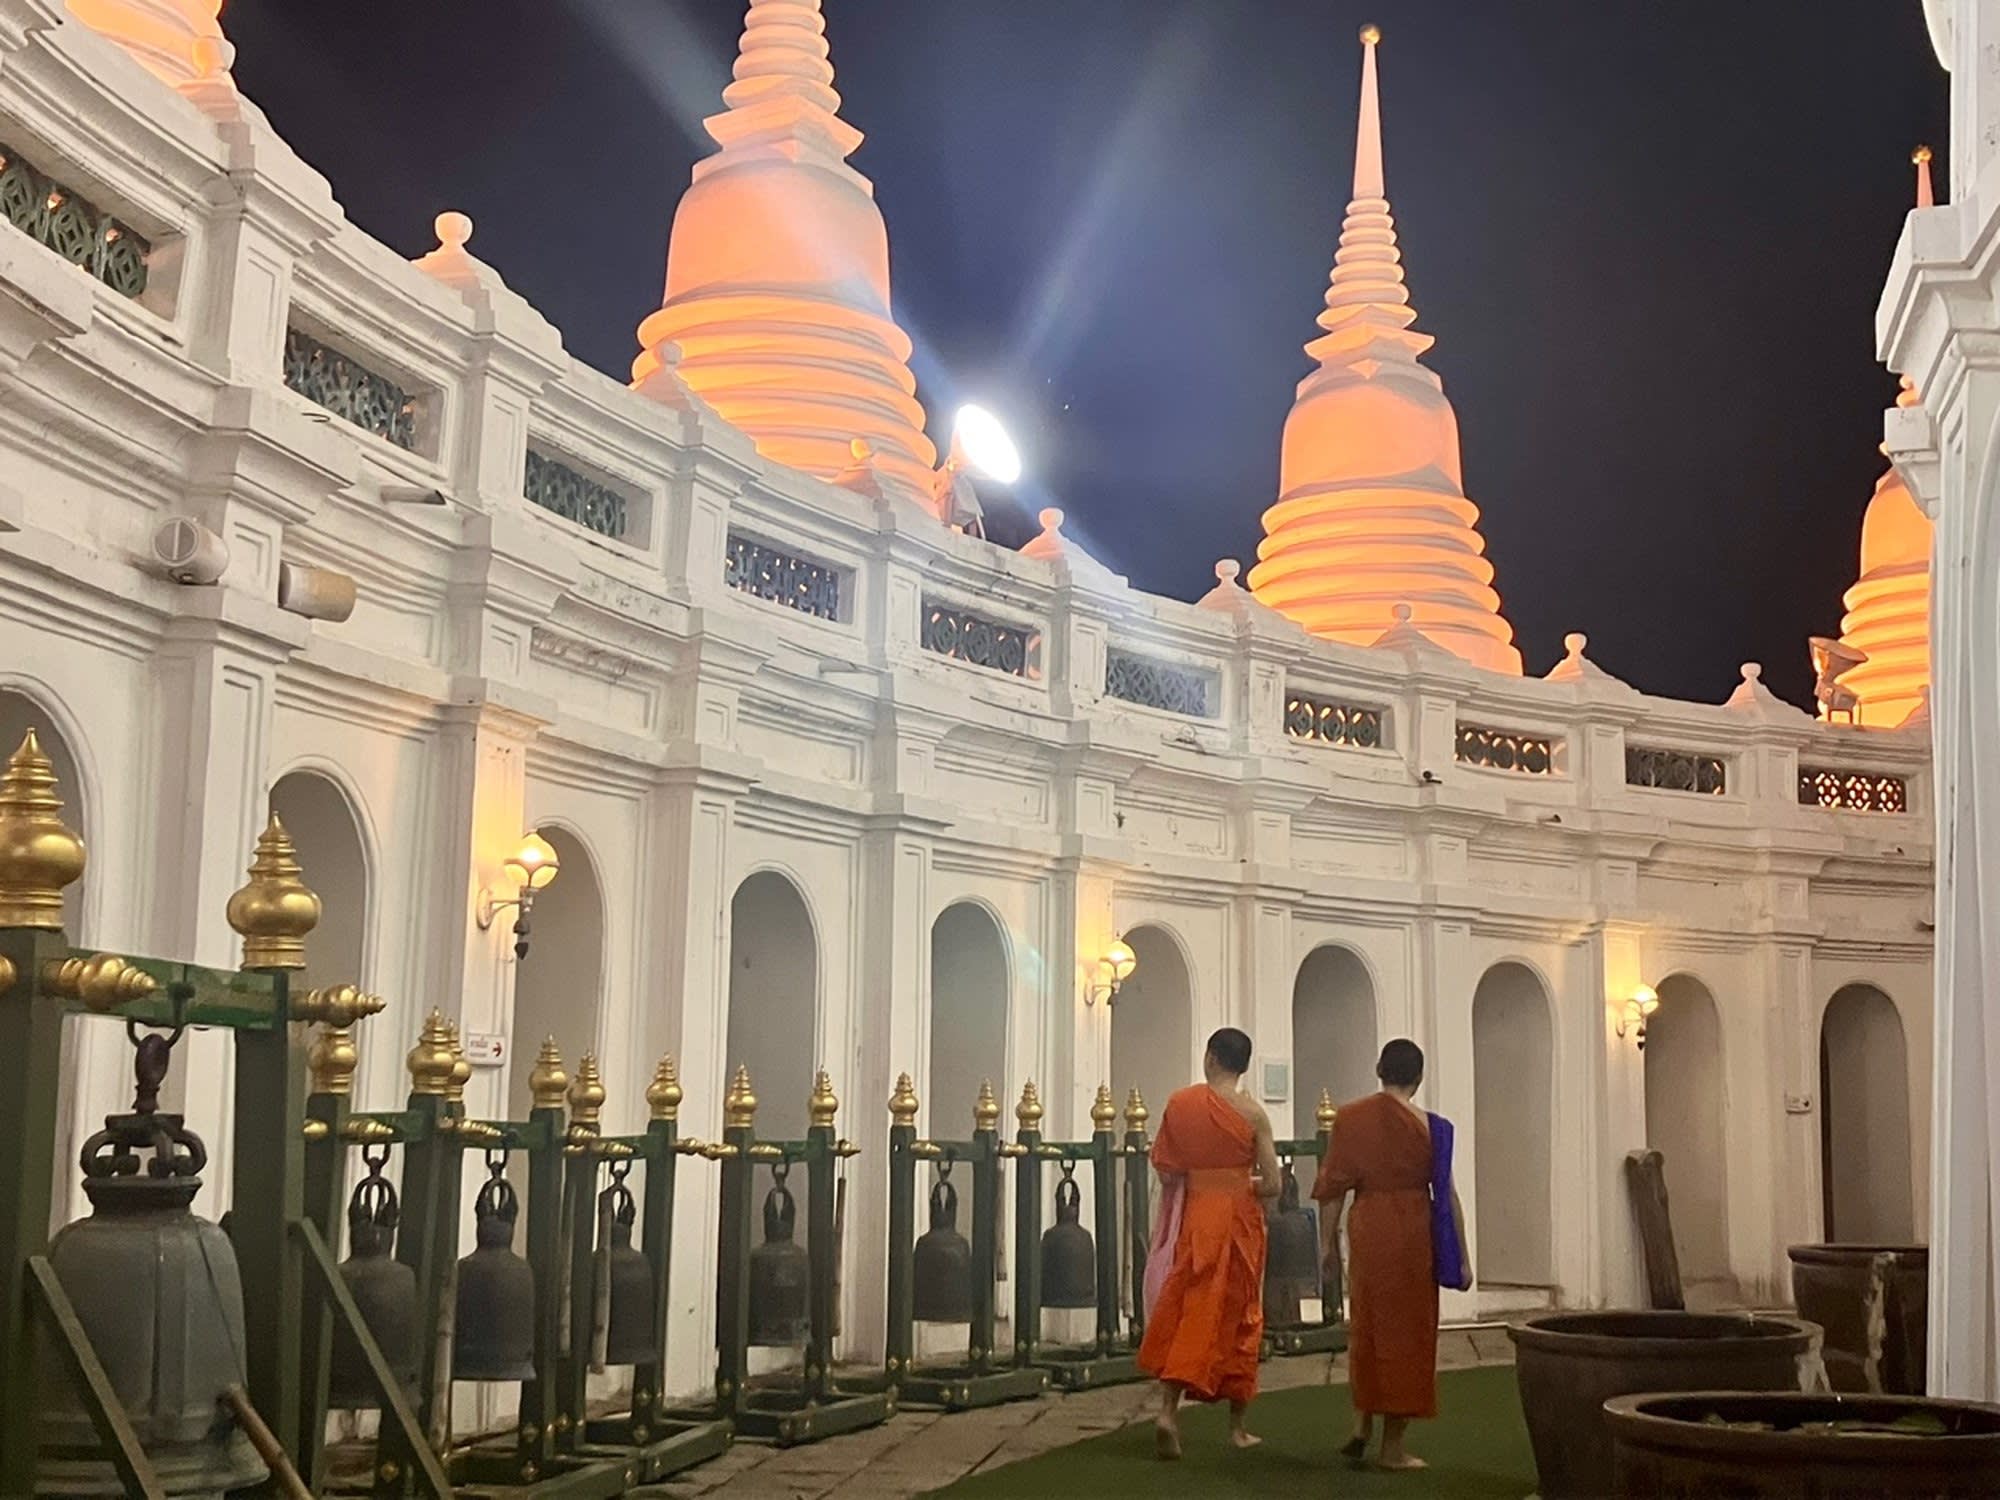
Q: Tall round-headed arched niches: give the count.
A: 10